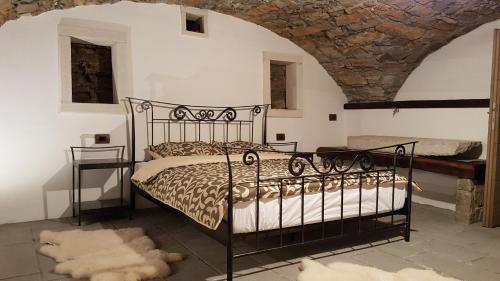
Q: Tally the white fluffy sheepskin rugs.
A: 2